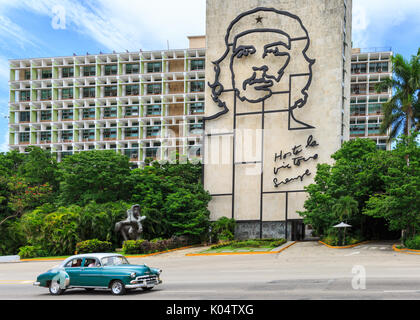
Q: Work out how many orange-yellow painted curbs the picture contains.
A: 4